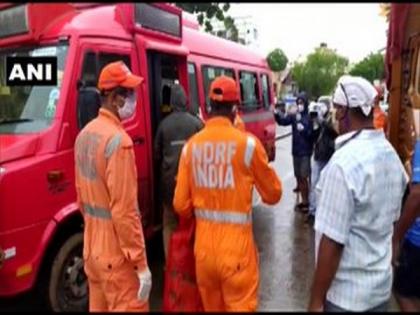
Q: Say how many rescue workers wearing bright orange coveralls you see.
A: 2